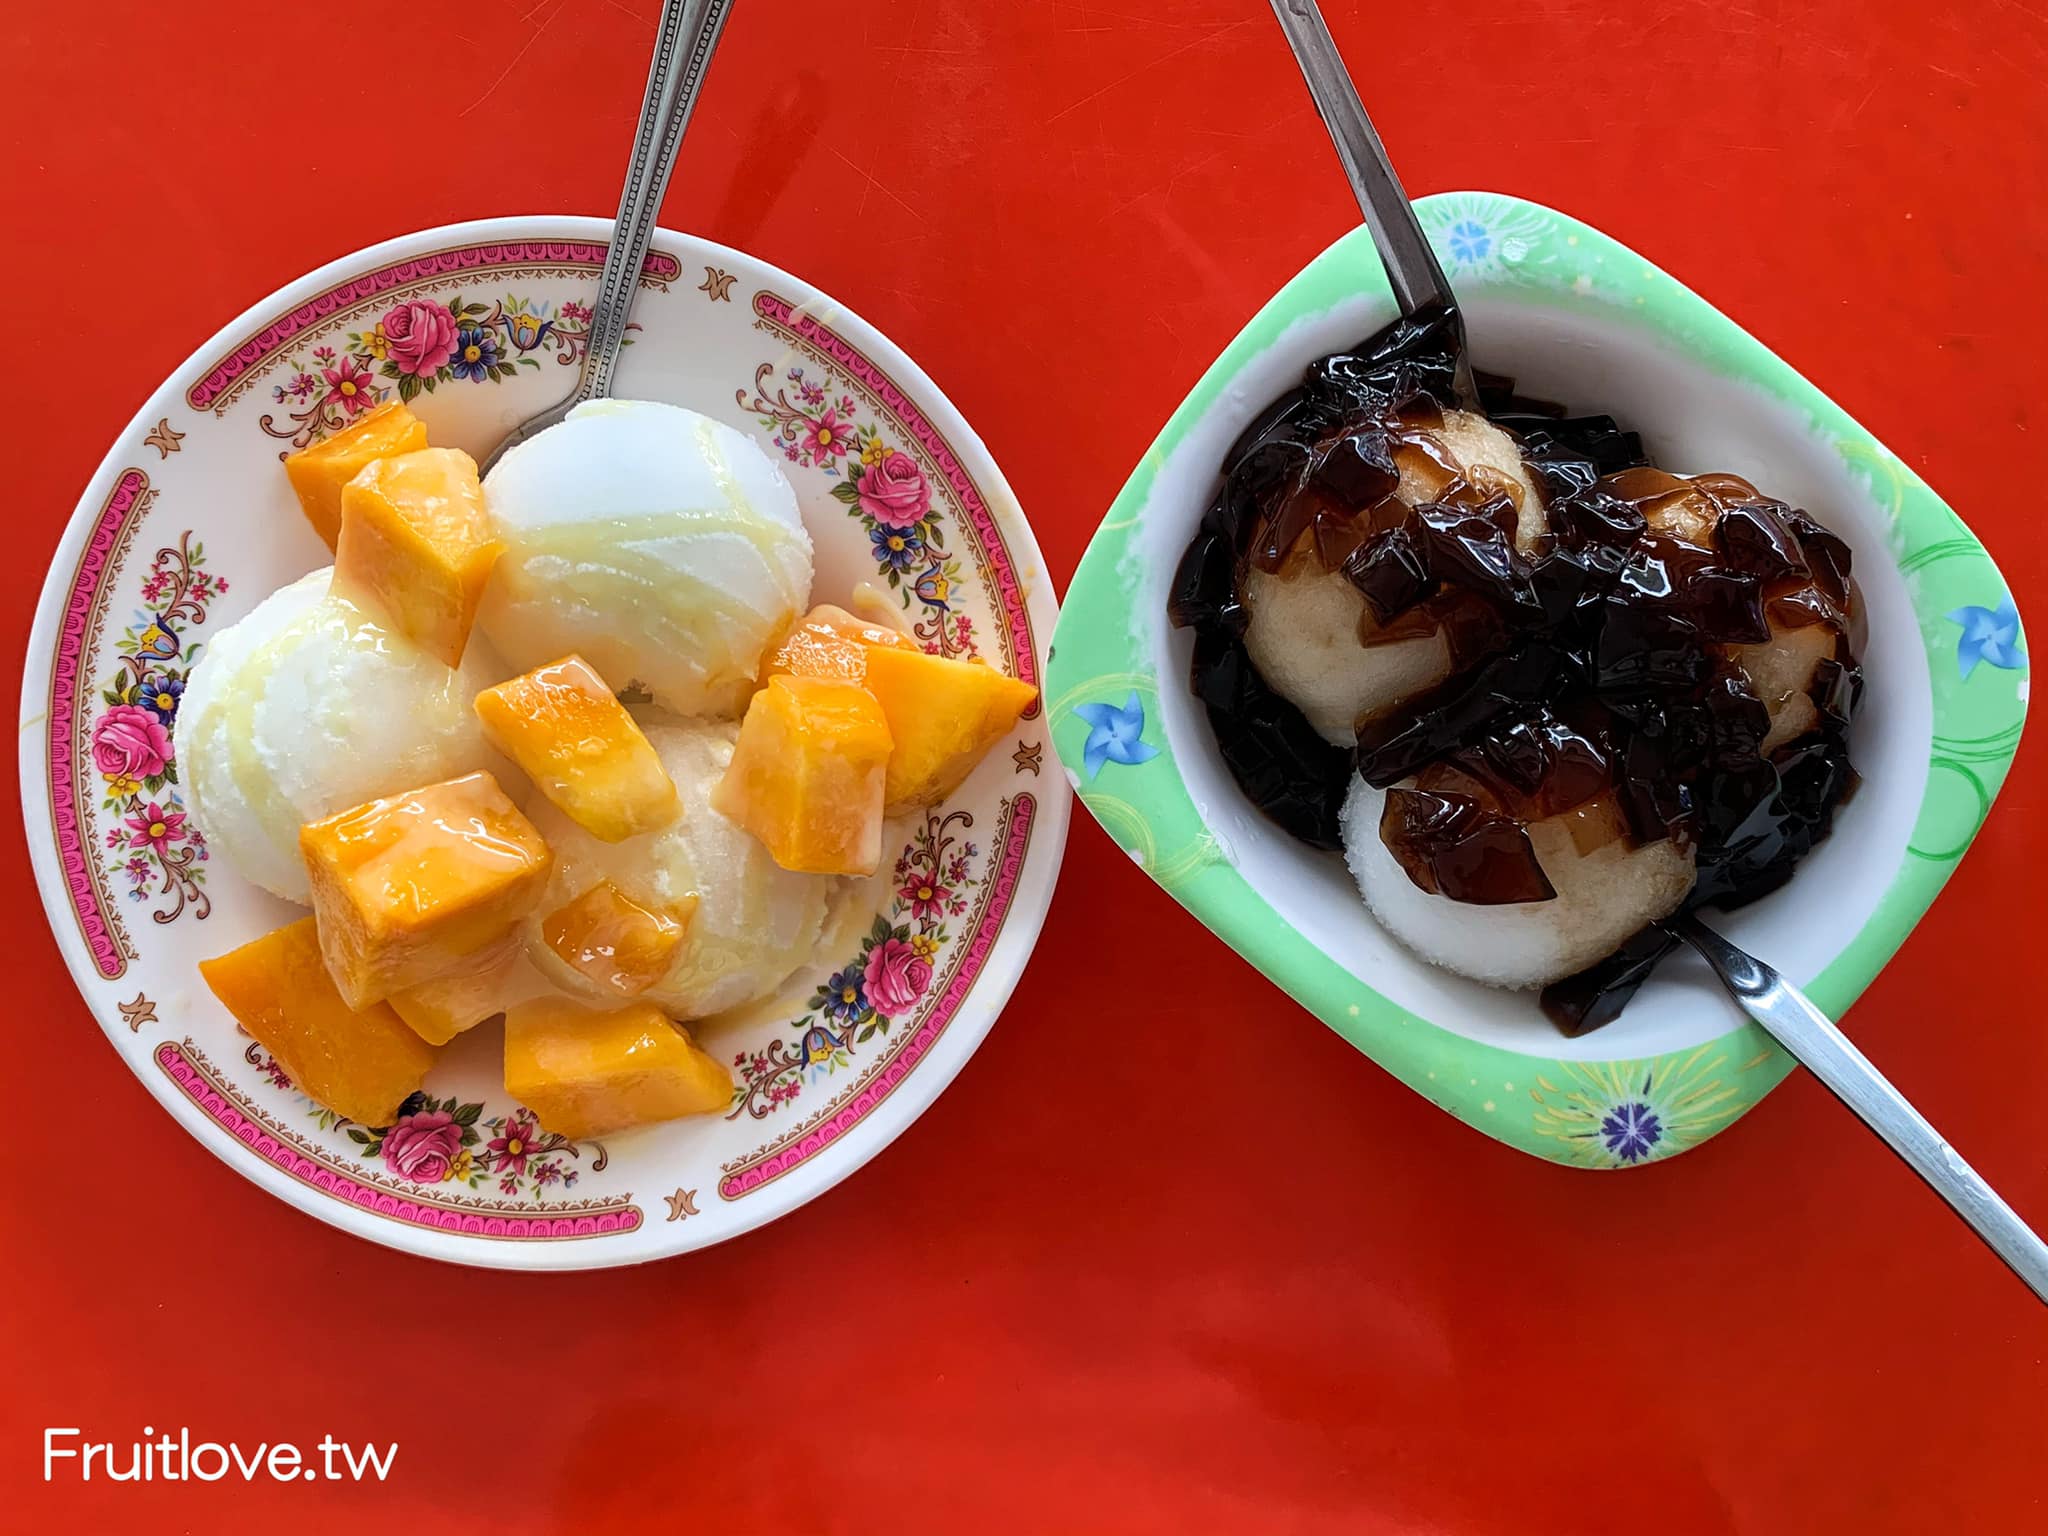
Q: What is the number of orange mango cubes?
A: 11